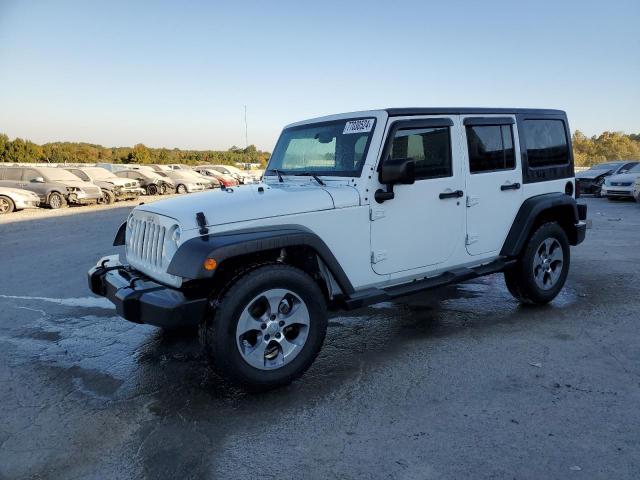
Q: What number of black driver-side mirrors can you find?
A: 1